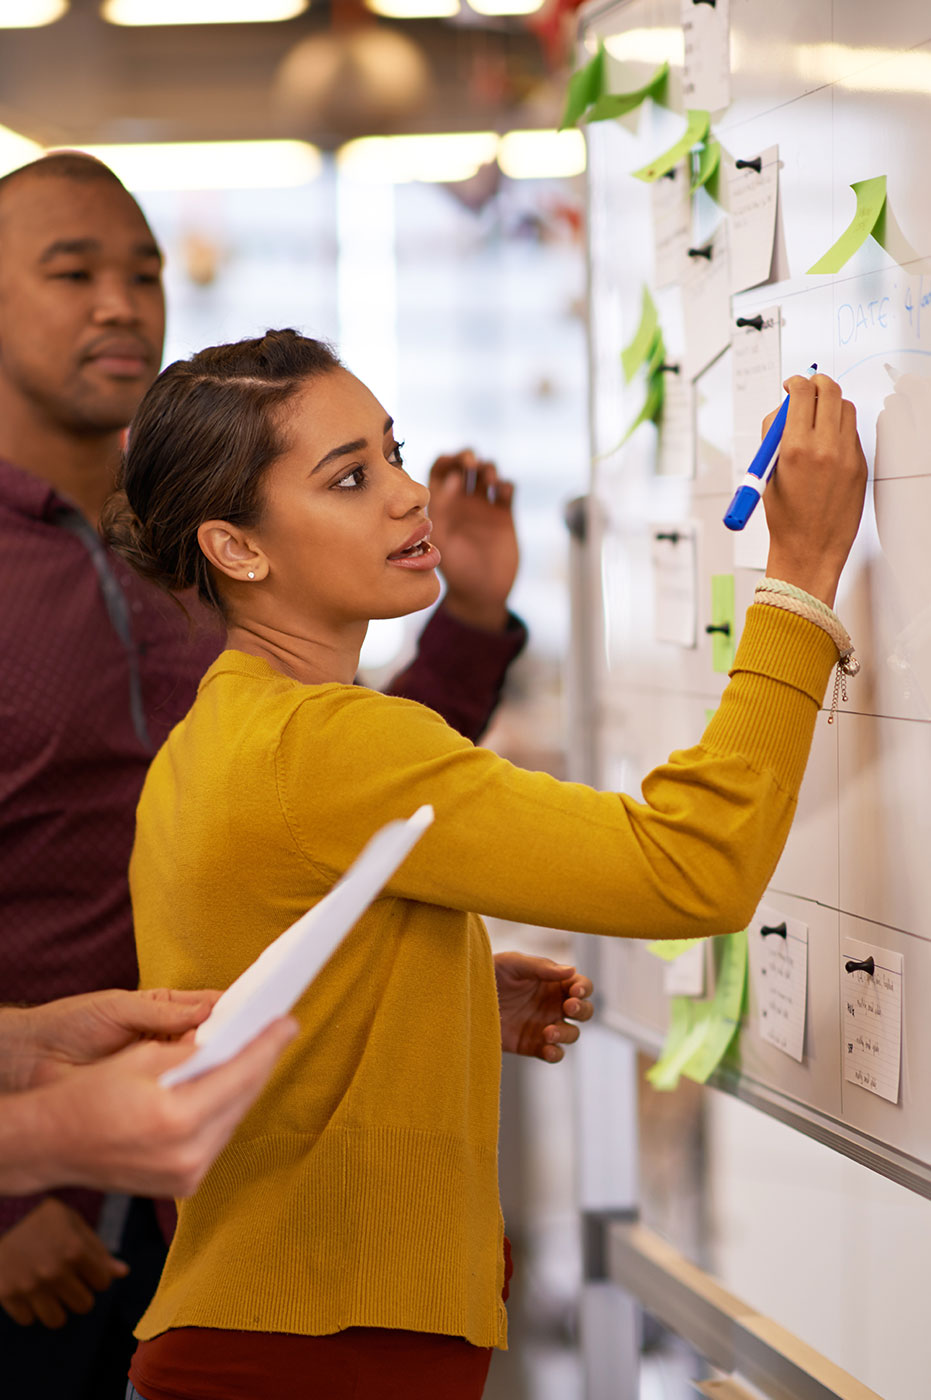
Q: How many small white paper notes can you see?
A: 10